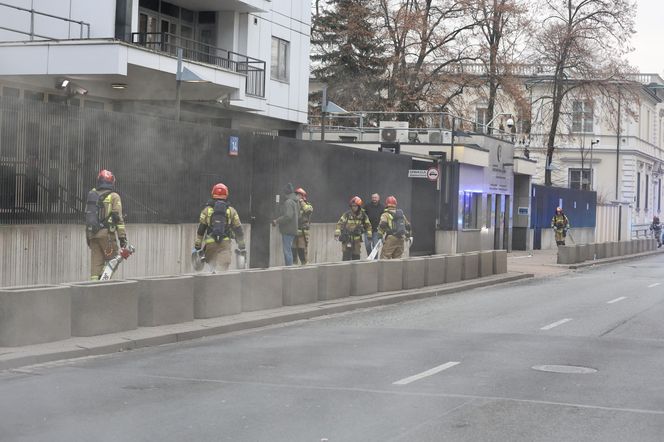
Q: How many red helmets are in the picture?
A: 6